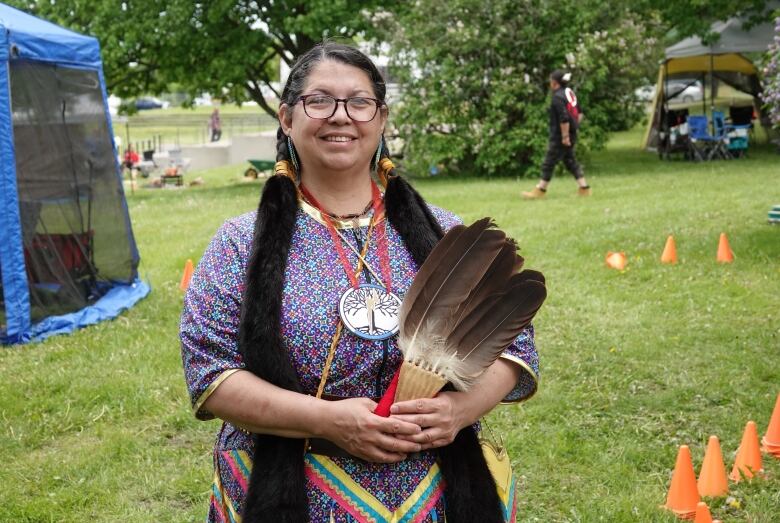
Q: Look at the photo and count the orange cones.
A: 9